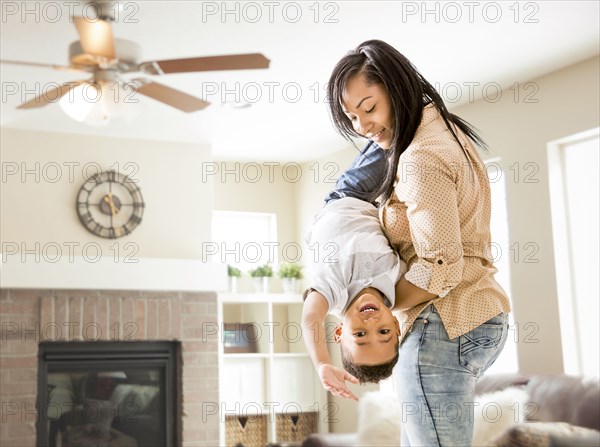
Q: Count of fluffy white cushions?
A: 2